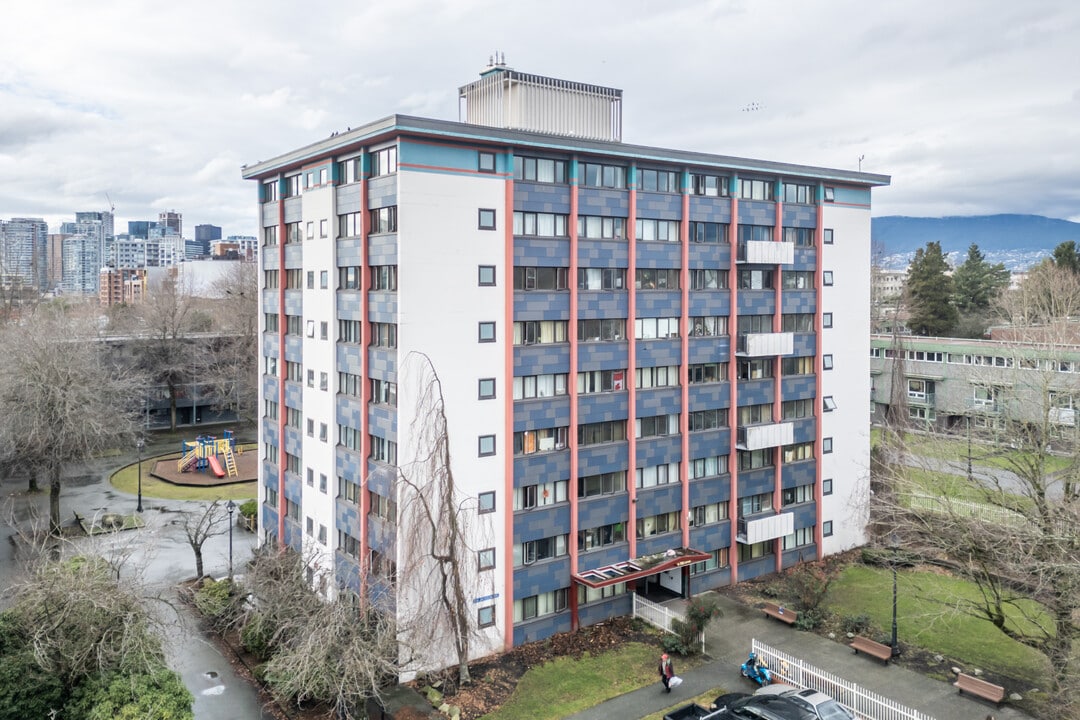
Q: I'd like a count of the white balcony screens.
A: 4